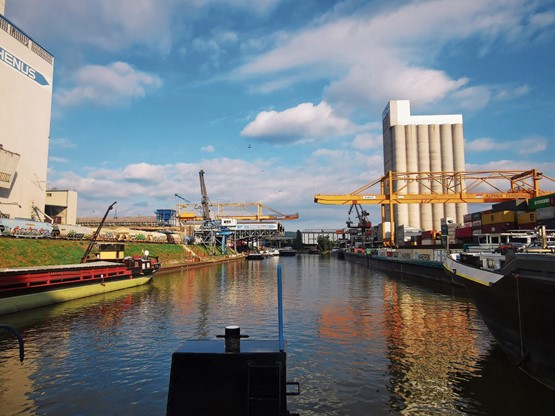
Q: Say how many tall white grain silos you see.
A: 6